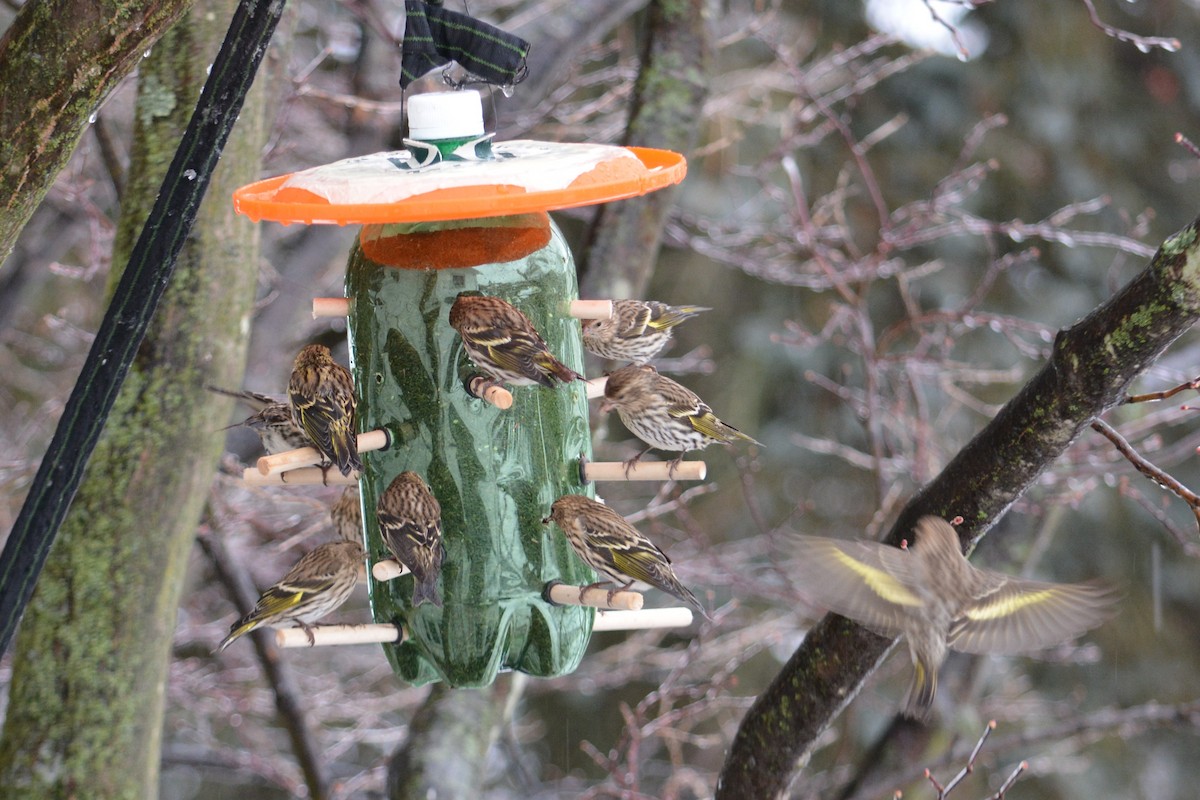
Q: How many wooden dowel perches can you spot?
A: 11